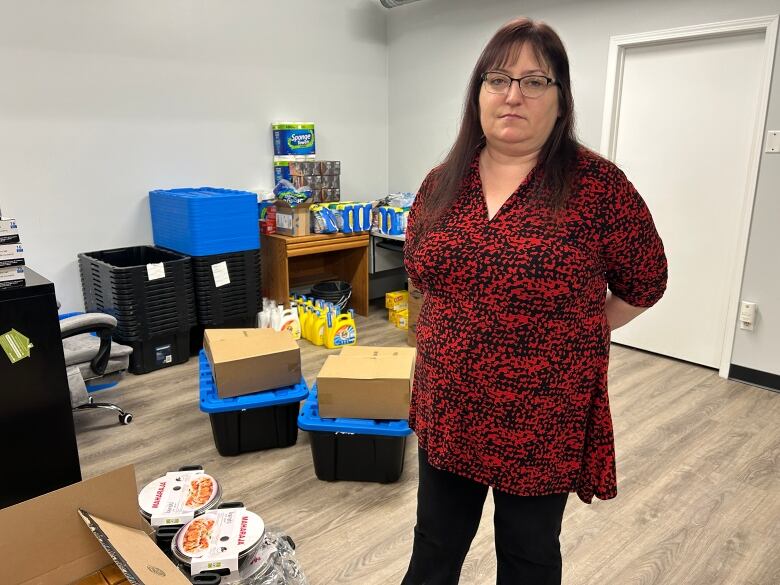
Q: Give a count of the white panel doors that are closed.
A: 1